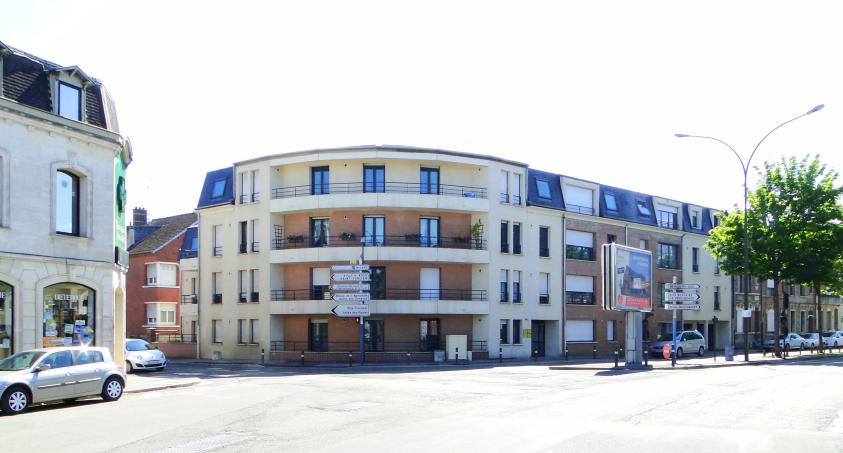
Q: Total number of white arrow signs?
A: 8